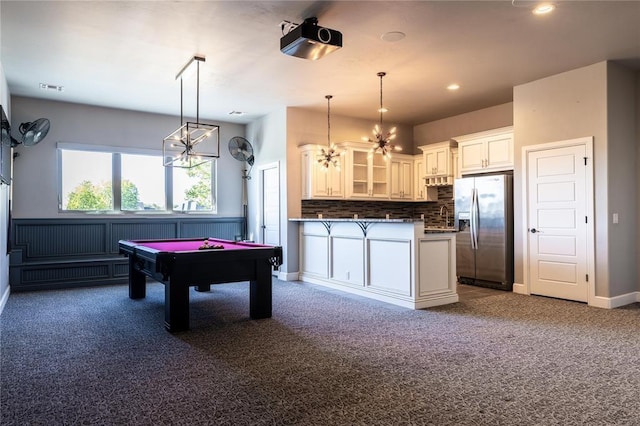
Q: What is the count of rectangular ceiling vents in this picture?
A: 2